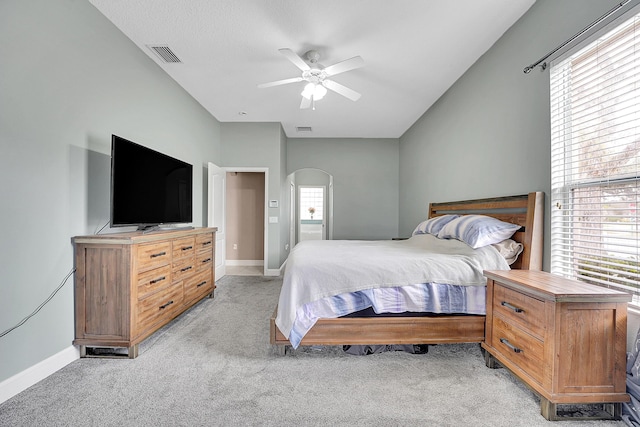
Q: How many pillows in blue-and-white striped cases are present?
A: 2